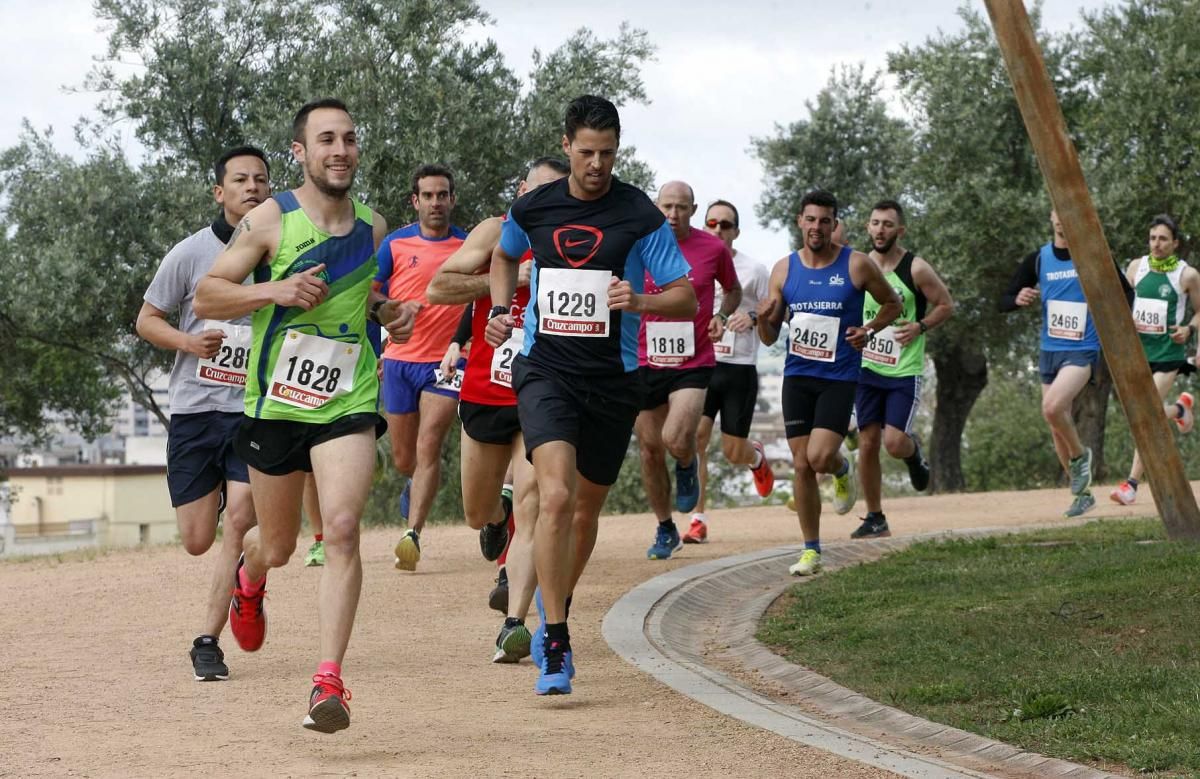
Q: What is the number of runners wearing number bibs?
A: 11